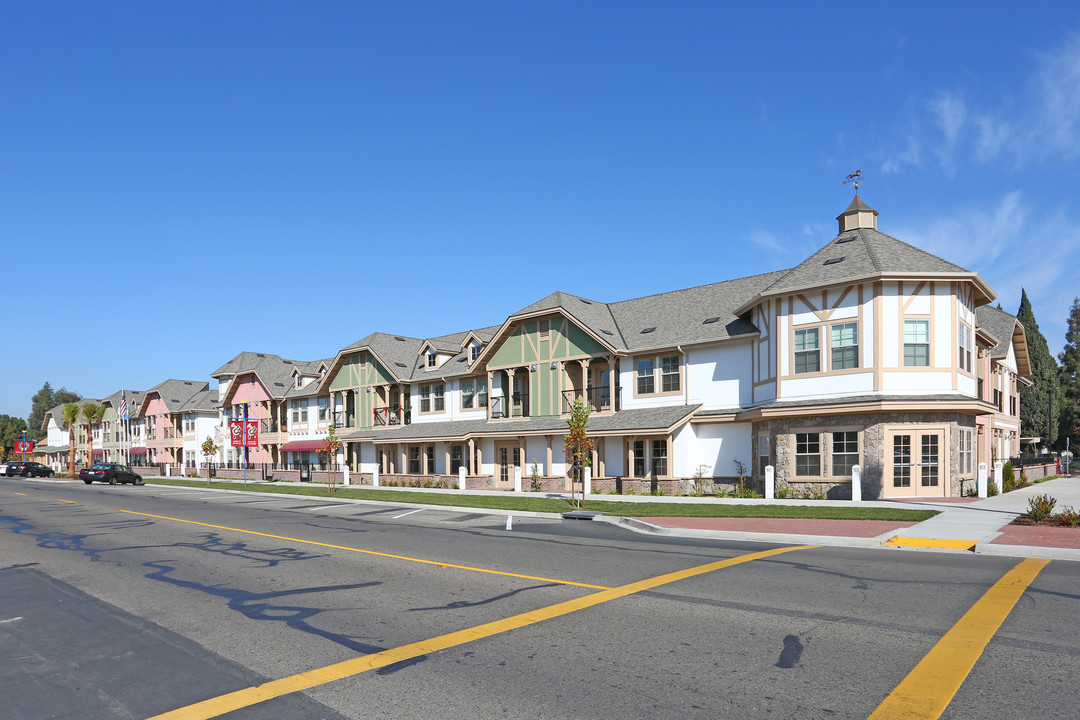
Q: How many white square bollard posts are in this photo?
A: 13